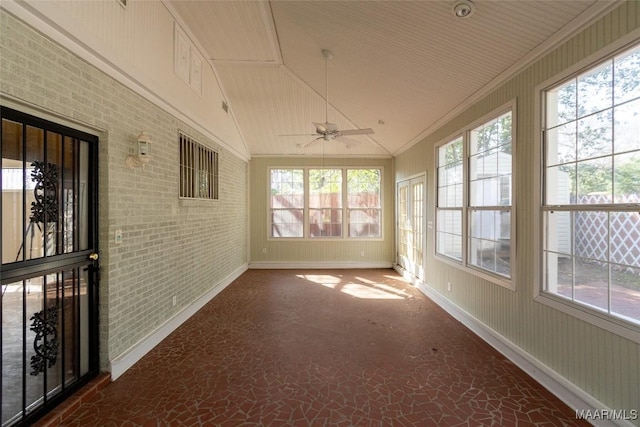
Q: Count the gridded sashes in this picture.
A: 12